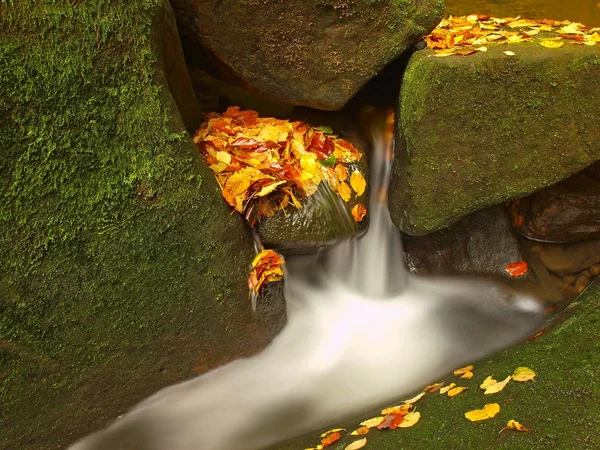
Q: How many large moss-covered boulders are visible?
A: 4